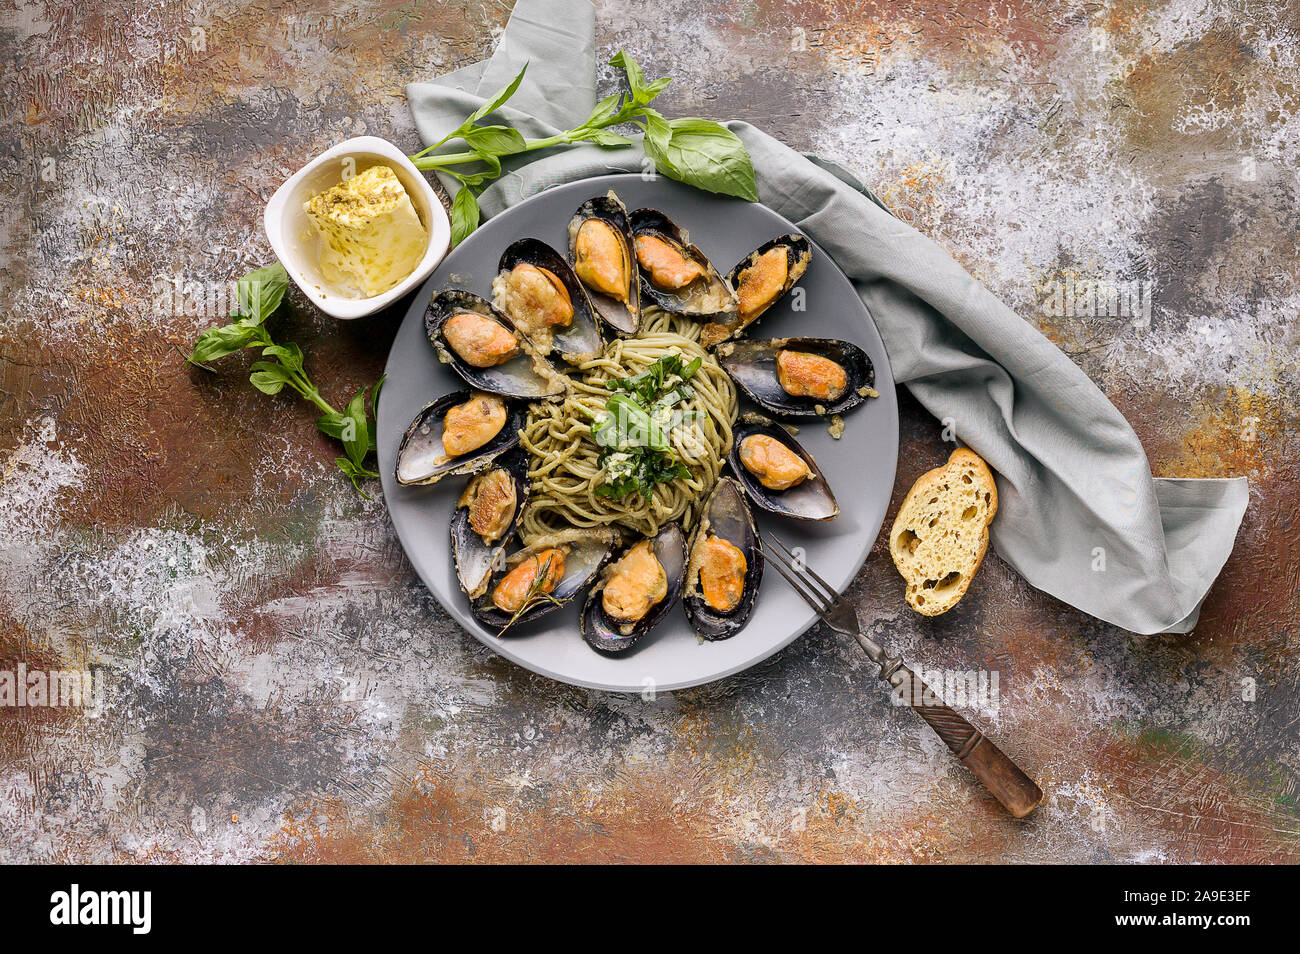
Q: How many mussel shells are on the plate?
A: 12